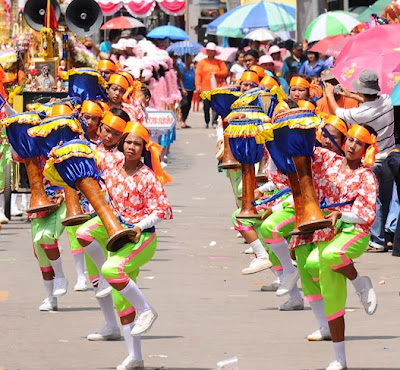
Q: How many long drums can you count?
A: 11